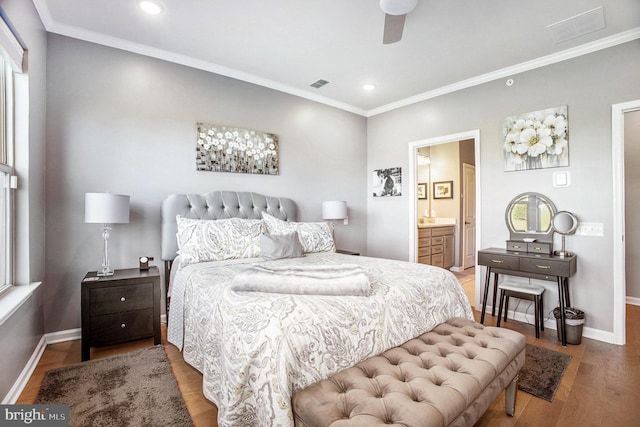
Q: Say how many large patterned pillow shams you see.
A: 2